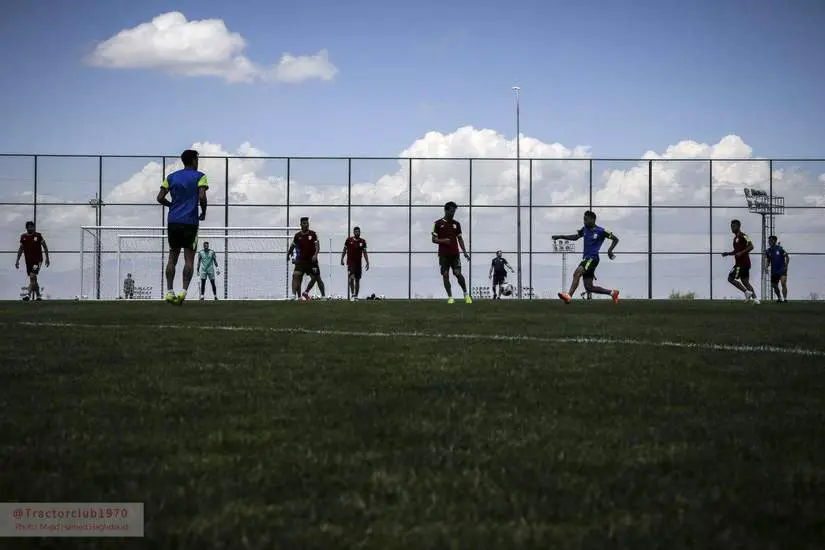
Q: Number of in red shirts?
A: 5